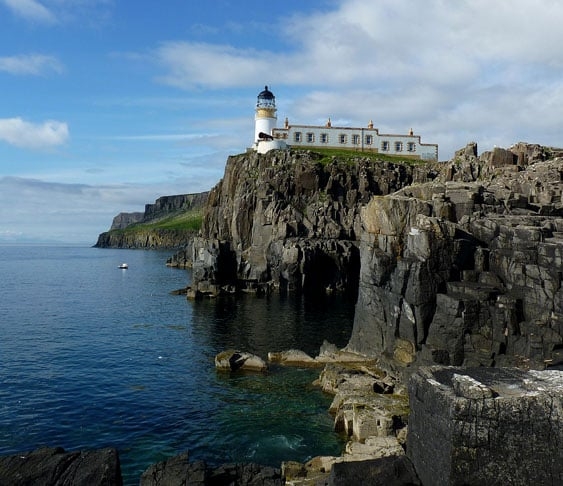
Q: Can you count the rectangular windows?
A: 9